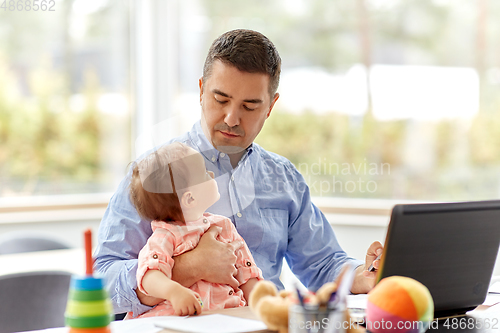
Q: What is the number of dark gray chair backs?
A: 2